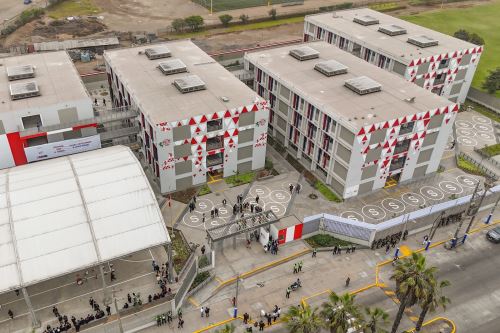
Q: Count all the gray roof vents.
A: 11